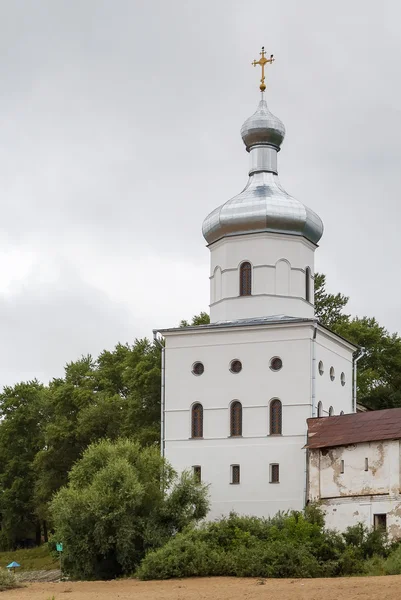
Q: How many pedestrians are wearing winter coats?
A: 0